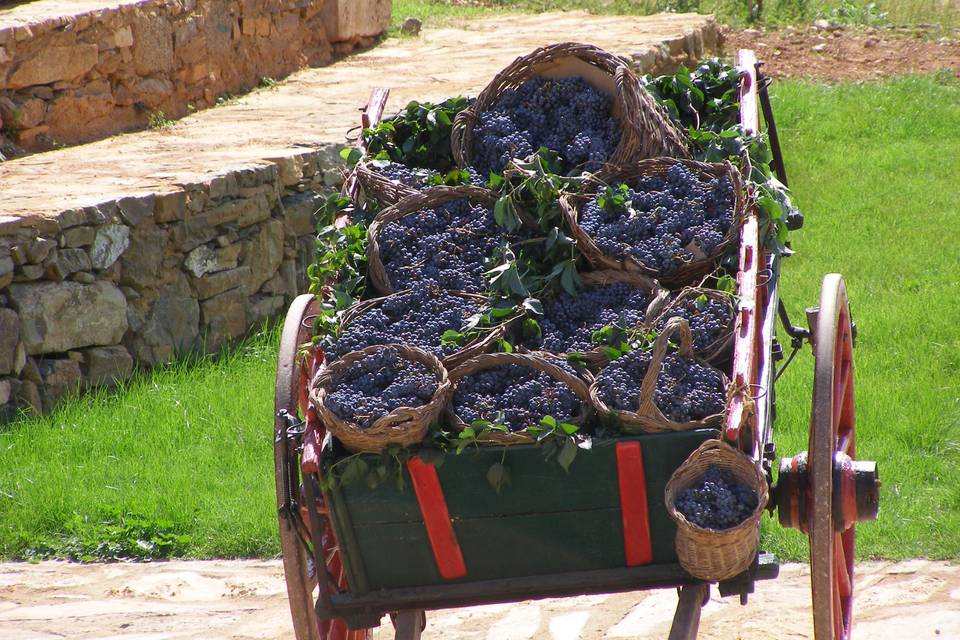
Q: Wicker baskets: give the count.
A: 11